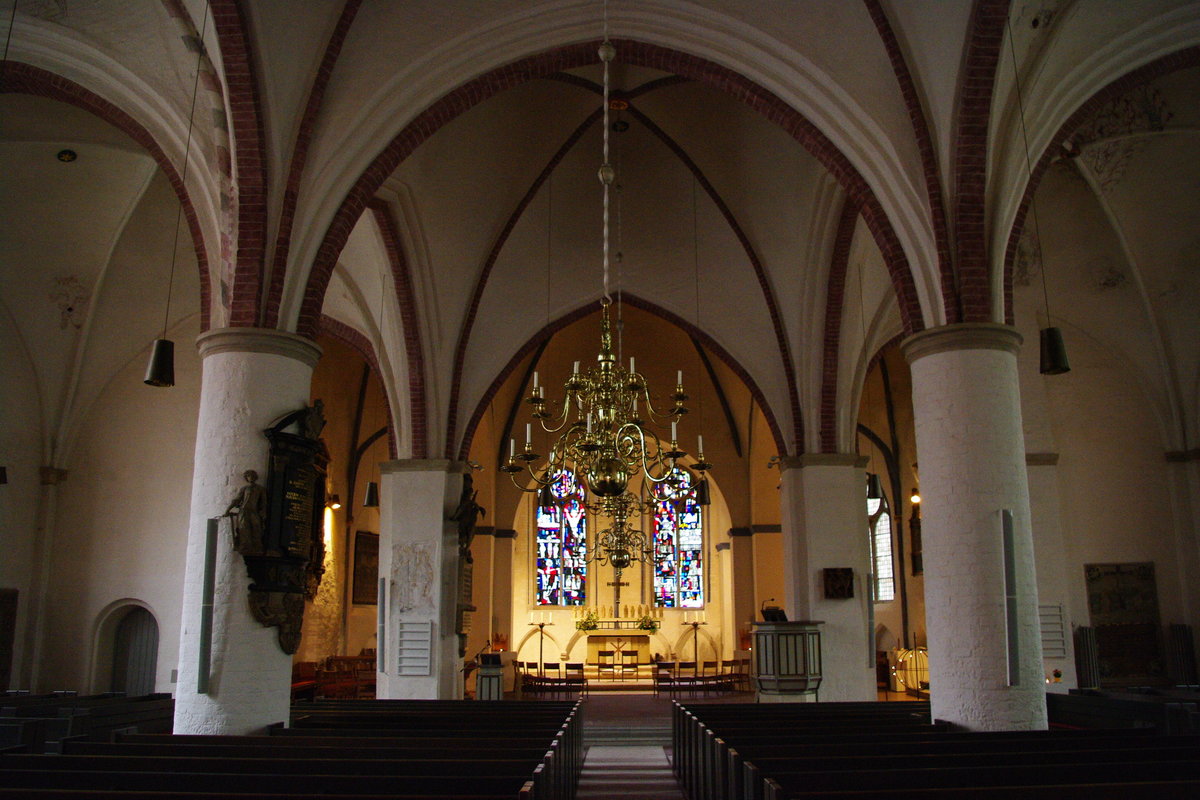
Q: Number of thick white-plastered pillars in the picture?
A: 4